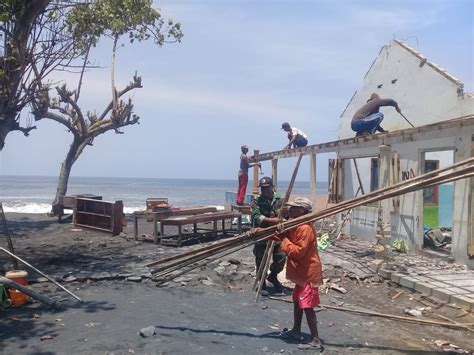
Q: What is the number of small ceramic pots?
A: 0